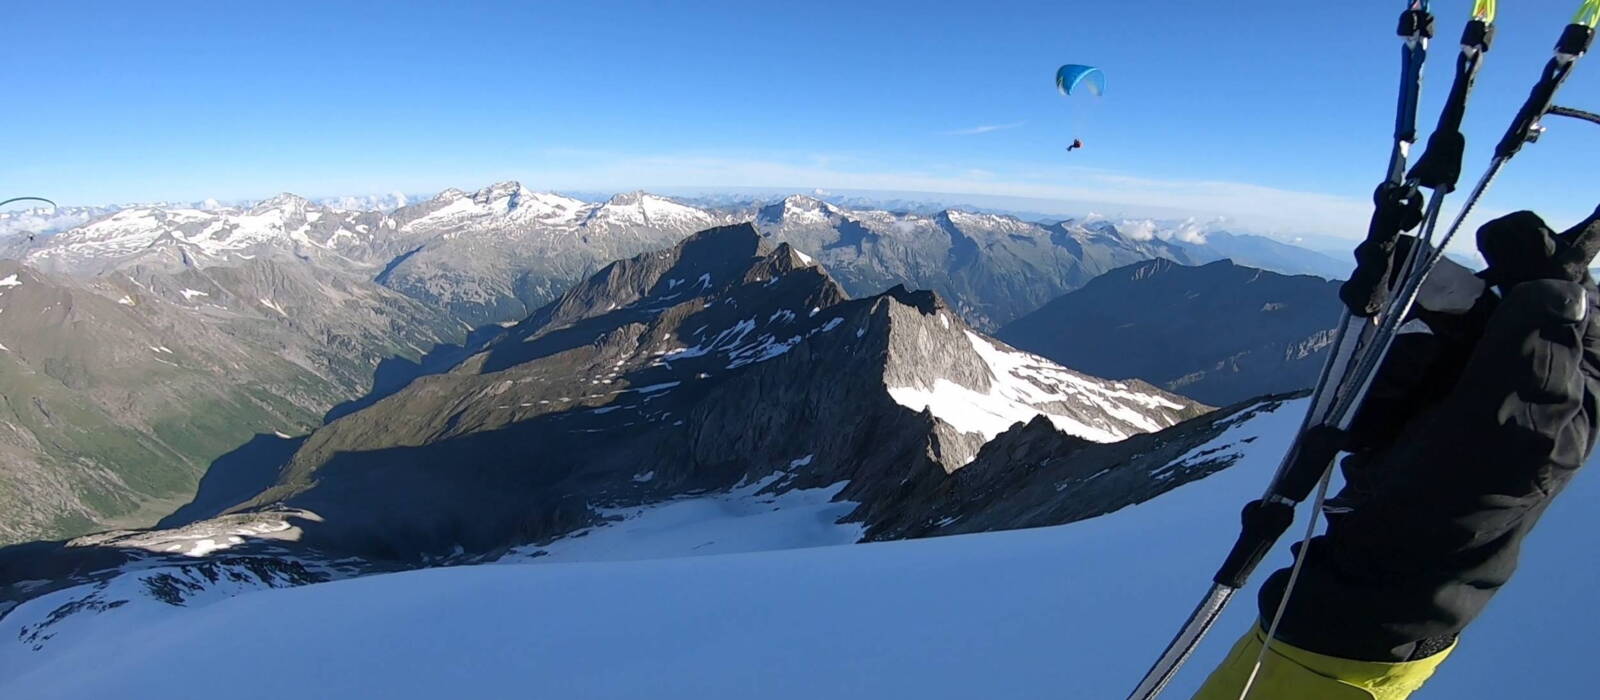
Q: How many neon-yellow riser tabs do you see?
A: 2